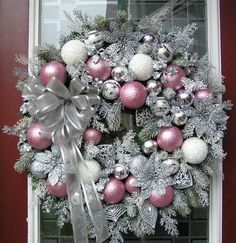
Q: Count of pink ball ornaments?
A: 12